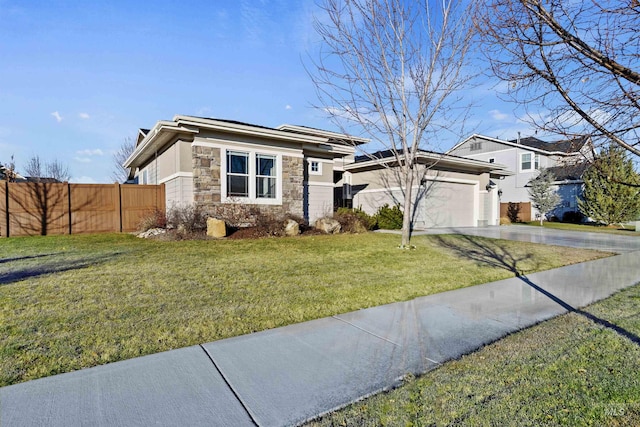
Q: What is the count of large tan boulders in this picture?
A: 3